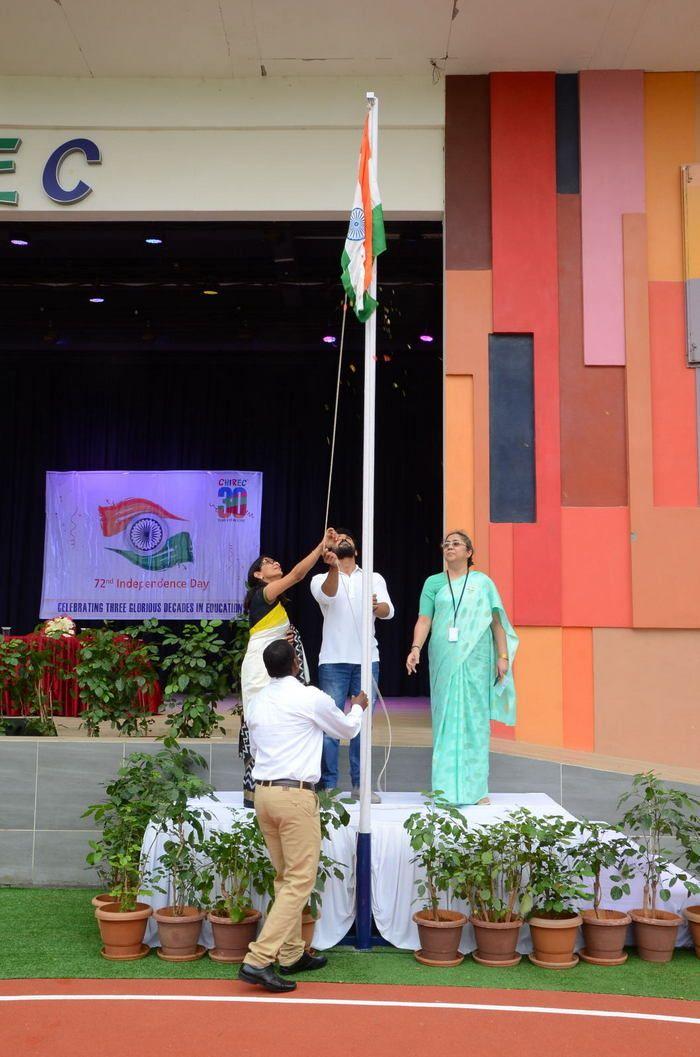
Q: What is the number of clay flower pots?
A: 11